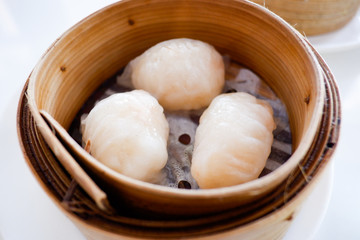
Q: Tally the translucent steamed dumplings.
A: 3